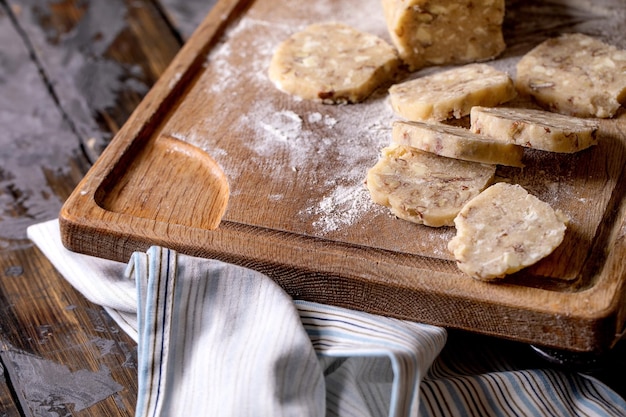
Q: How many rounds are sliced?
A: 7